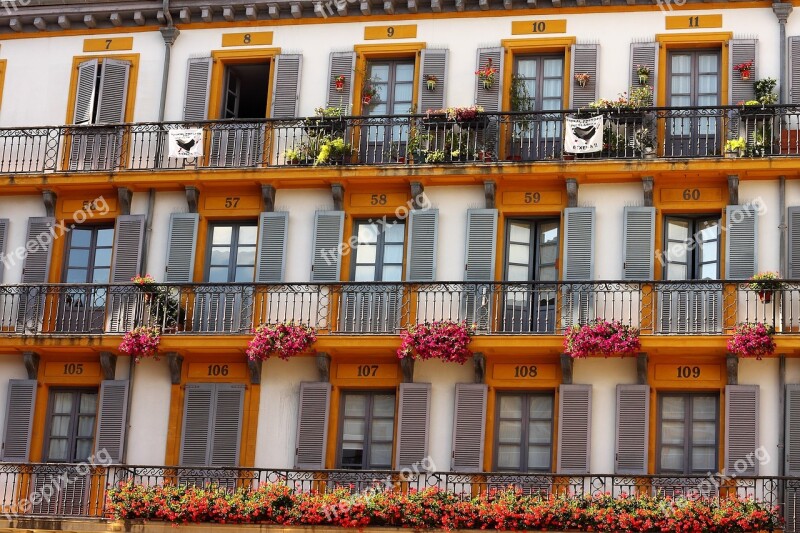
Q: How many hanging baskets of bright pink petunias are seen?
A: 5